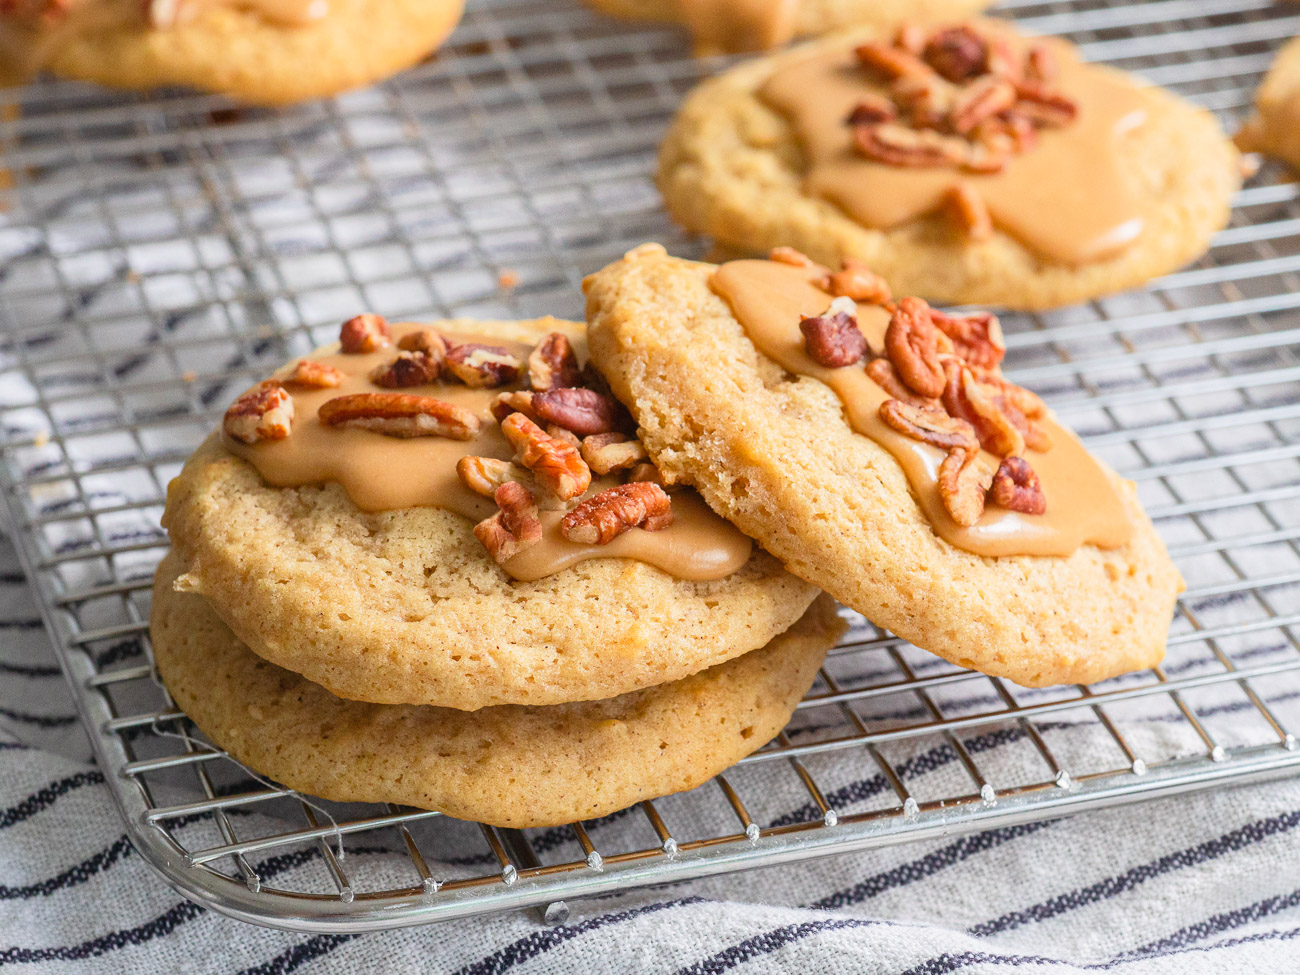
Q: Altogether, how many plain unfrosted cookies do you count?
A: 1